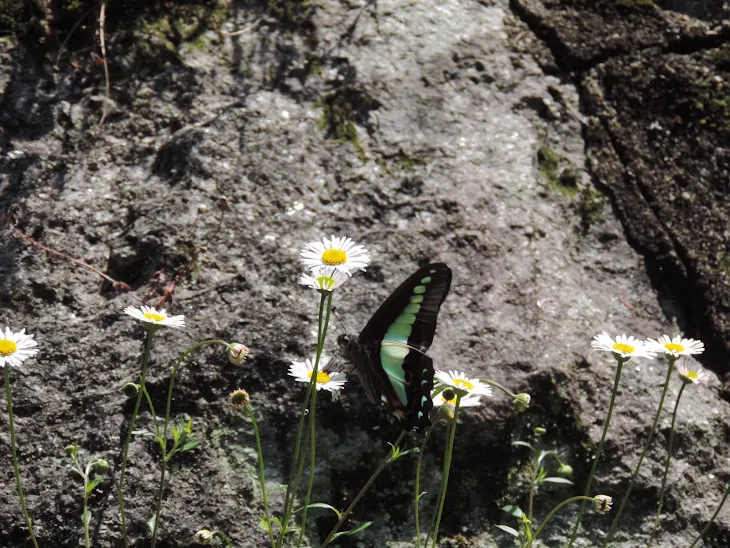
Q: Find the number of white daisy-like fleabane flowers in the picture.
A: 10